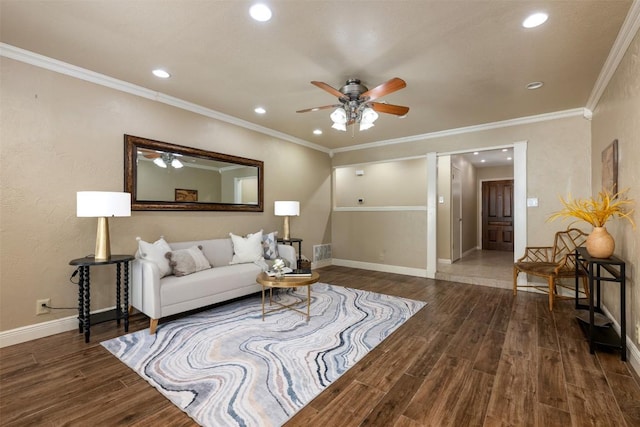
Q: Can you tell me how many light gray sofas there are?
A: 1